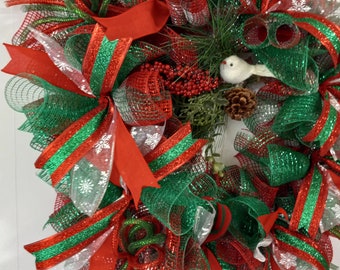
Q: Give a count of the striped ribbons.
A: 8